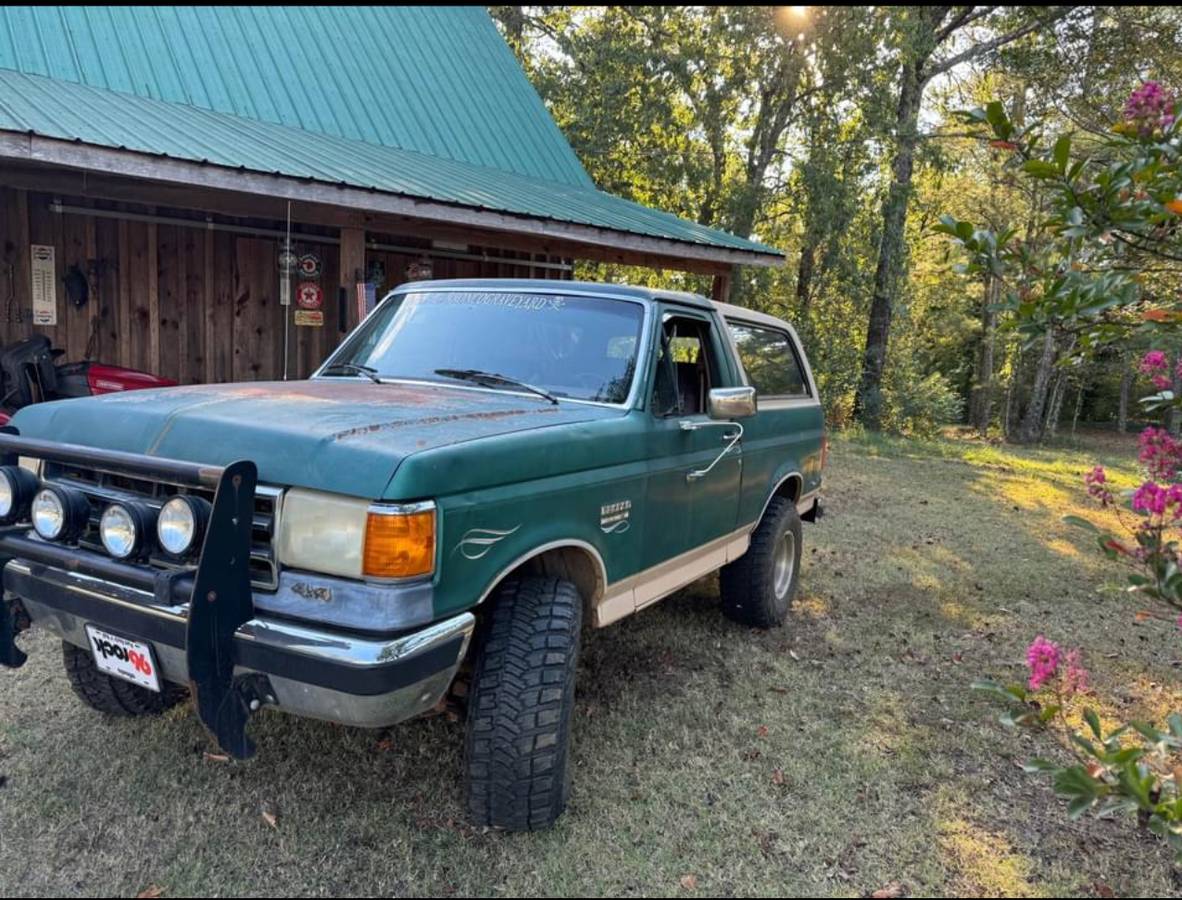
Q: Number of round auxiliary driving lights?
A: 4